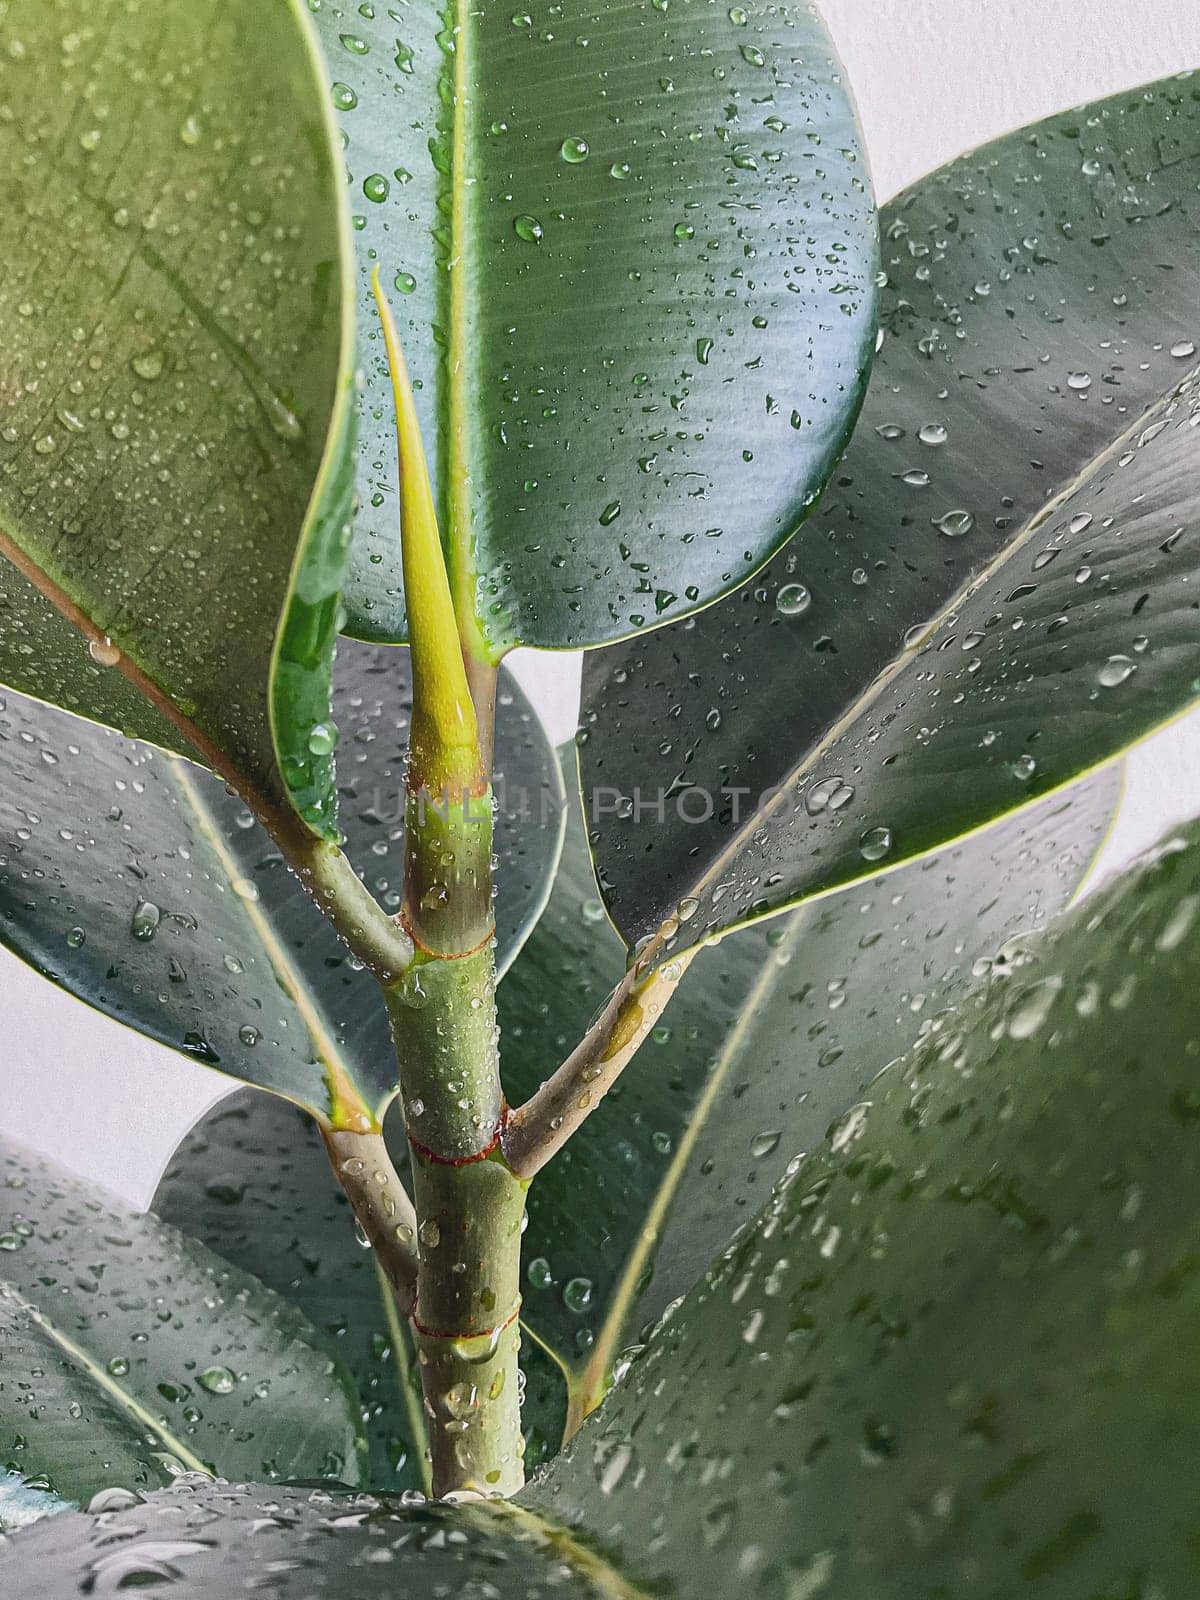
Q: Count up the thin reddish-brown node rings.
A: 3